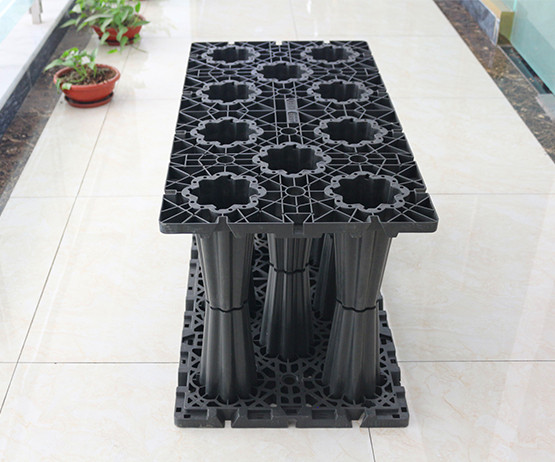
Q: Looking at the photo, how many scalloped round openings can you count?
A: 10